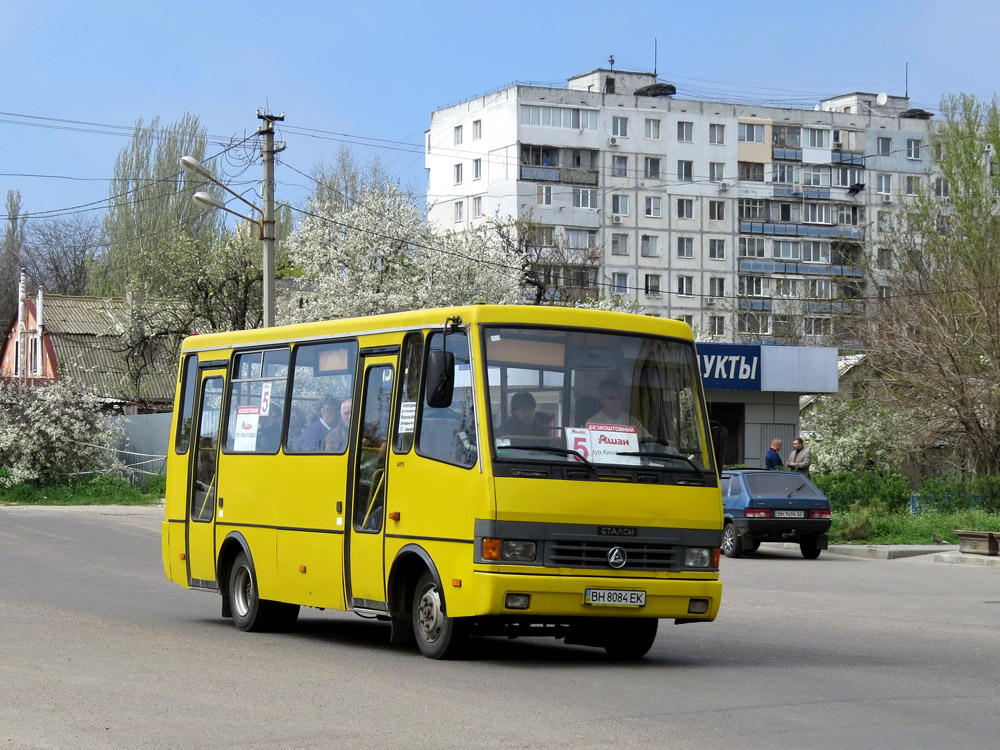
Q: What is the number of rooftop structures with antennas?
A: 2